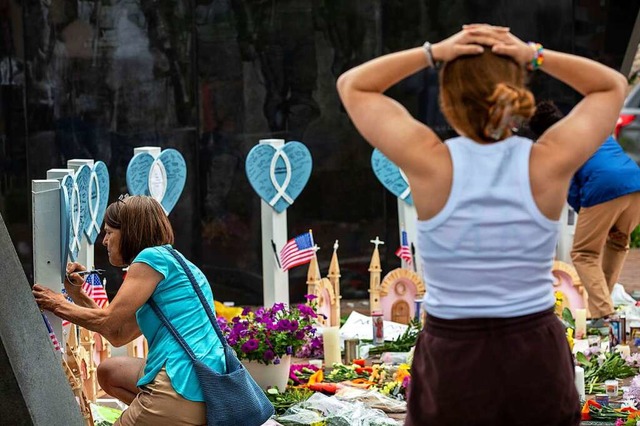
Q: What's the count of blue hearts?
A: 6